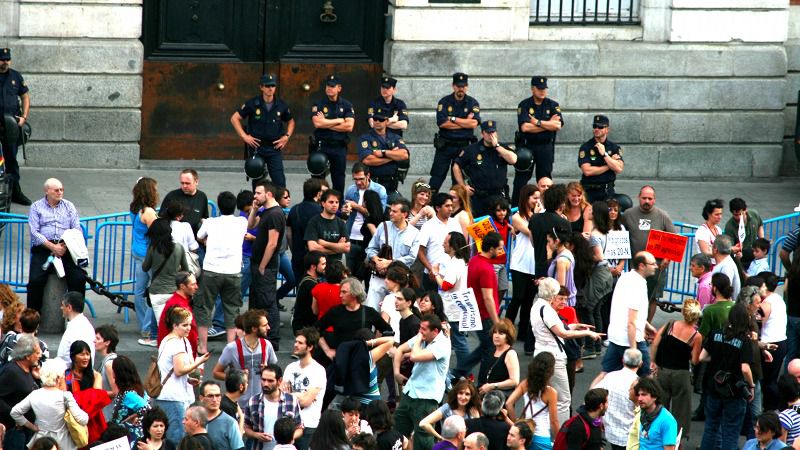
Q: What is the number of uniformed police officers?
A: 9